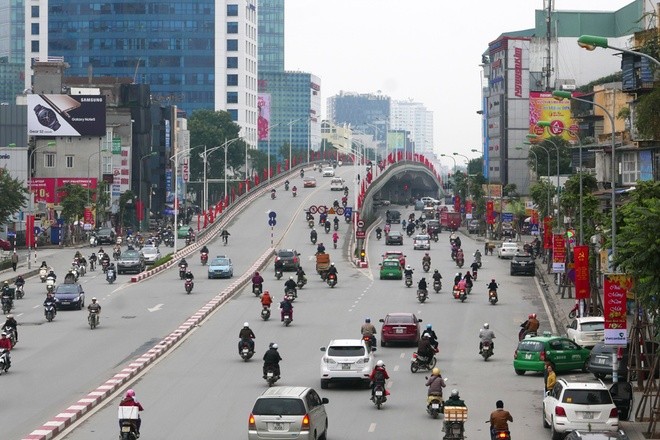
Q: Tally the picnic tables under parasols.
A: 0